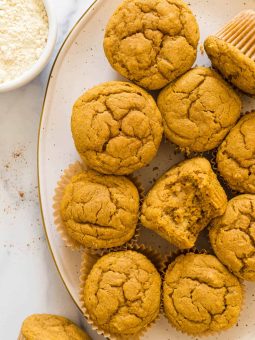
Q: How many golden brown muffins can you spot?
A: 11